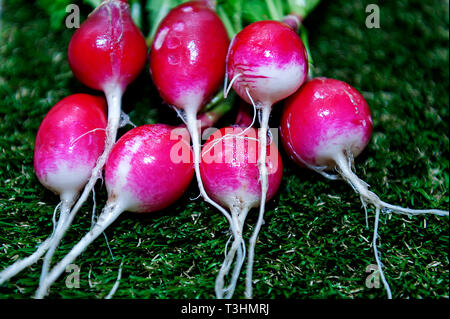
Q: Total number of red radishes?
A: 7